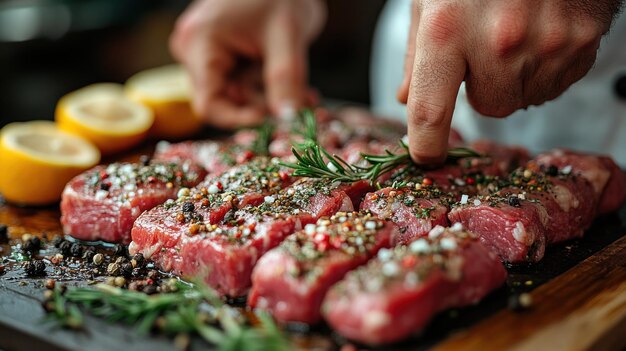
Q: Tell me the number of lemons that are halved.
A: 3